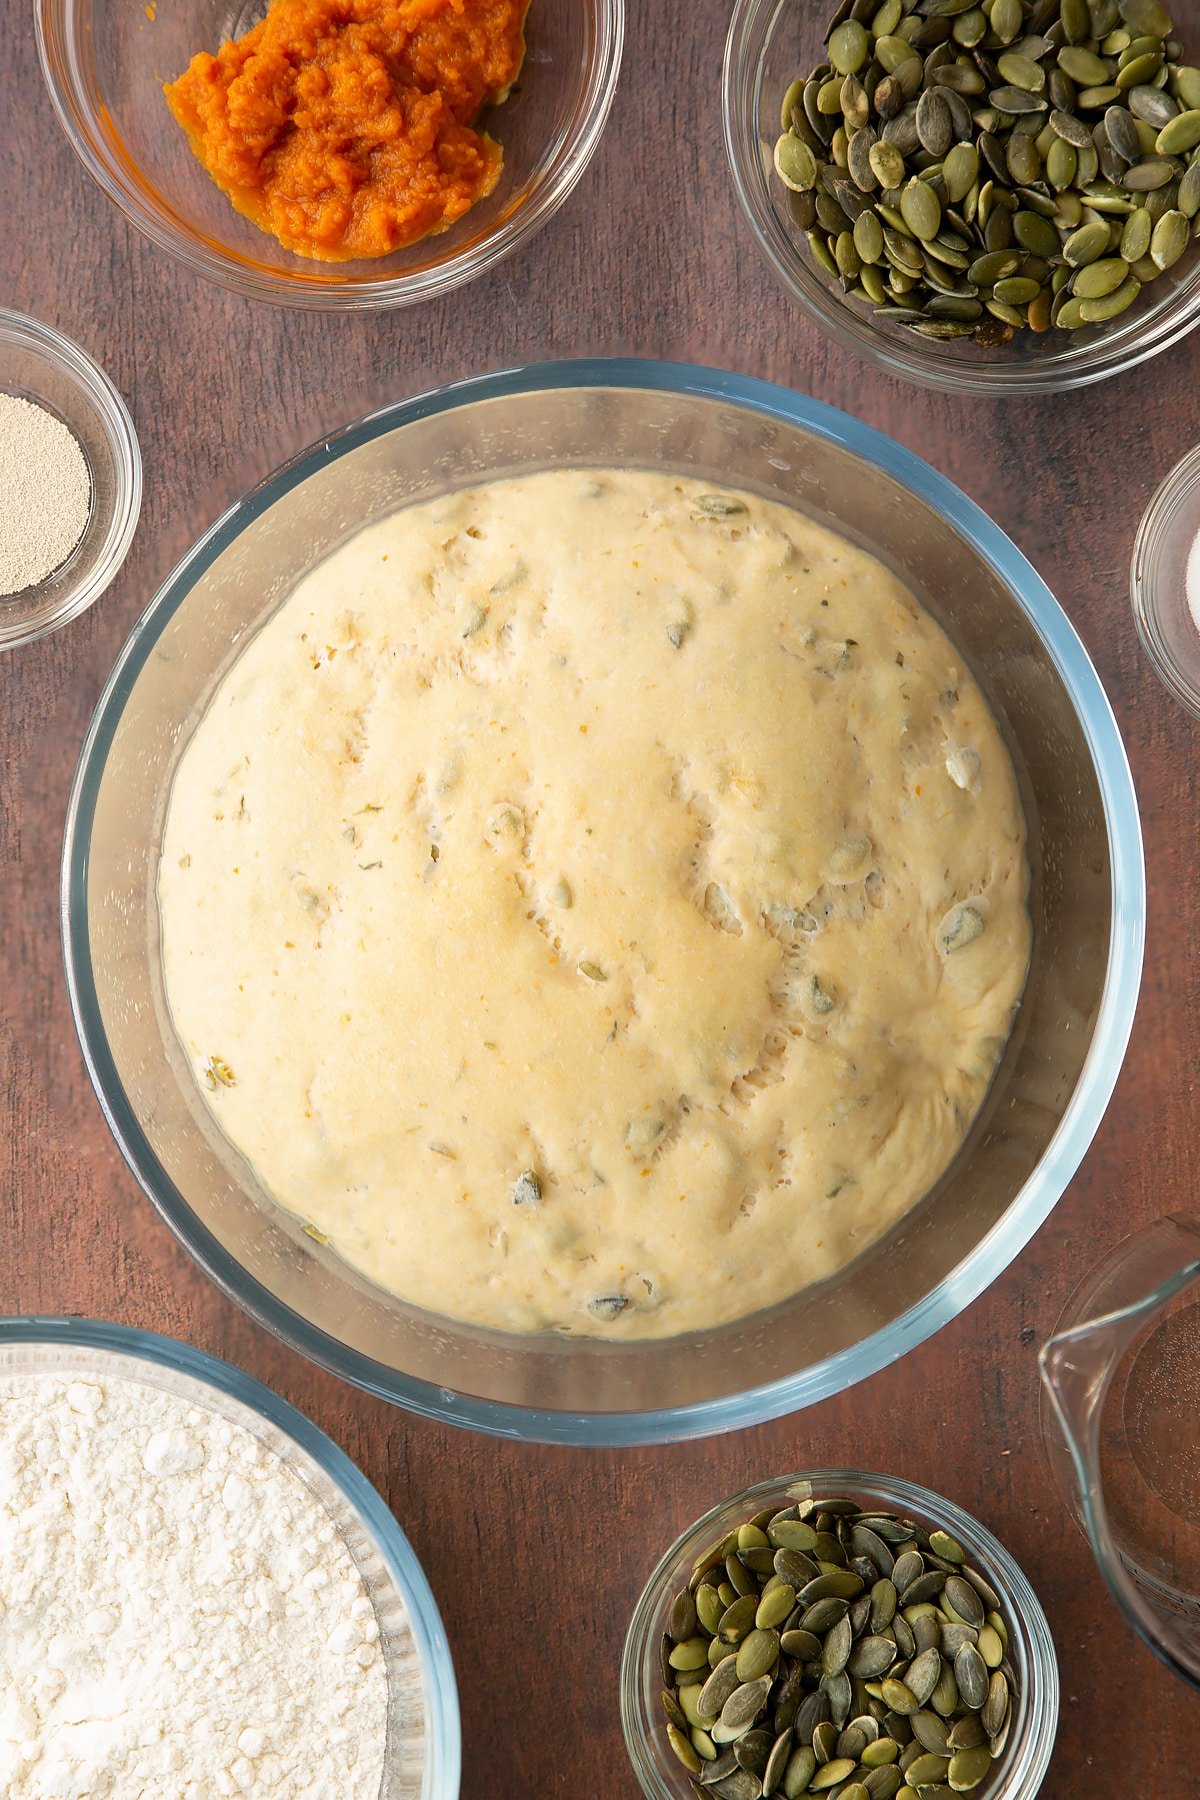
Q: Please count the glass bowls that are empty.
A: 0